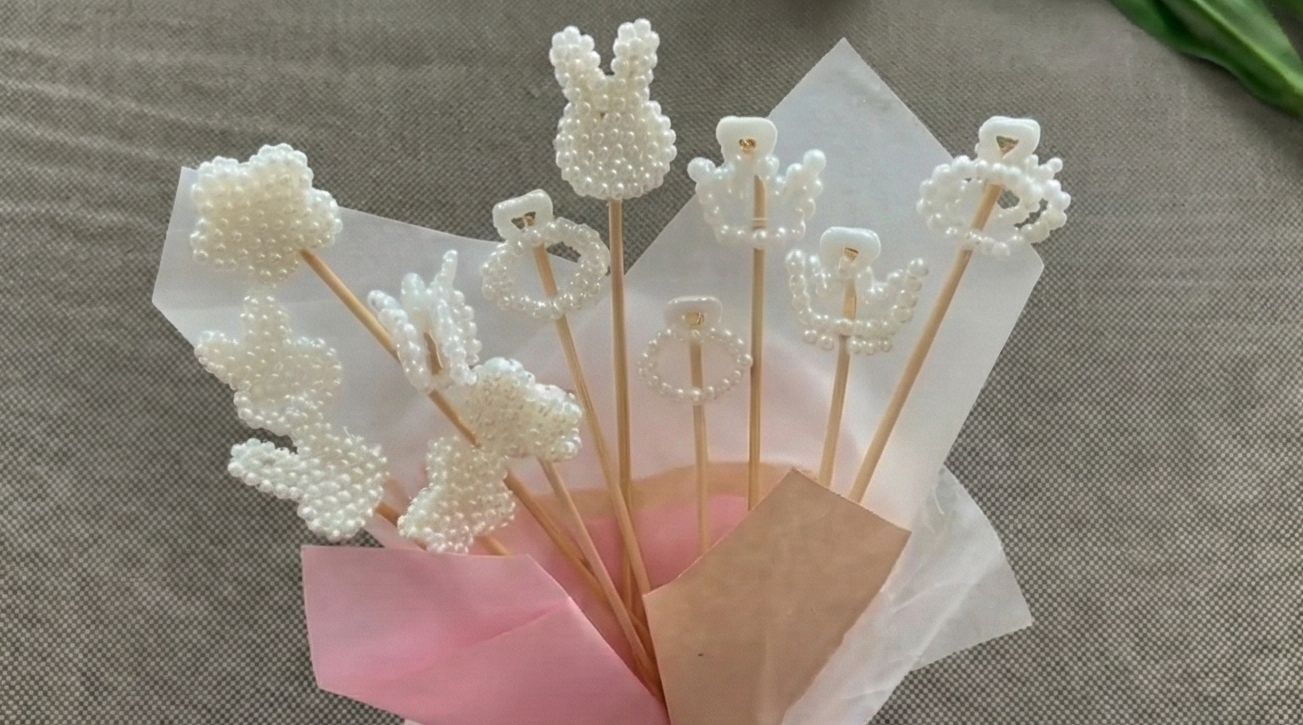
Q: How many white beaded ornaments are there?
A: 12